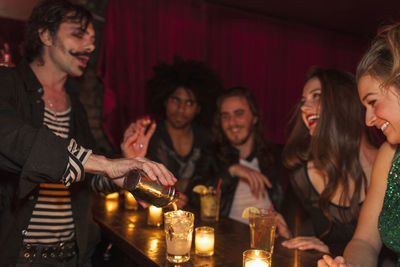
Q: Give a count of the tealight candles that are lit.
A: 5